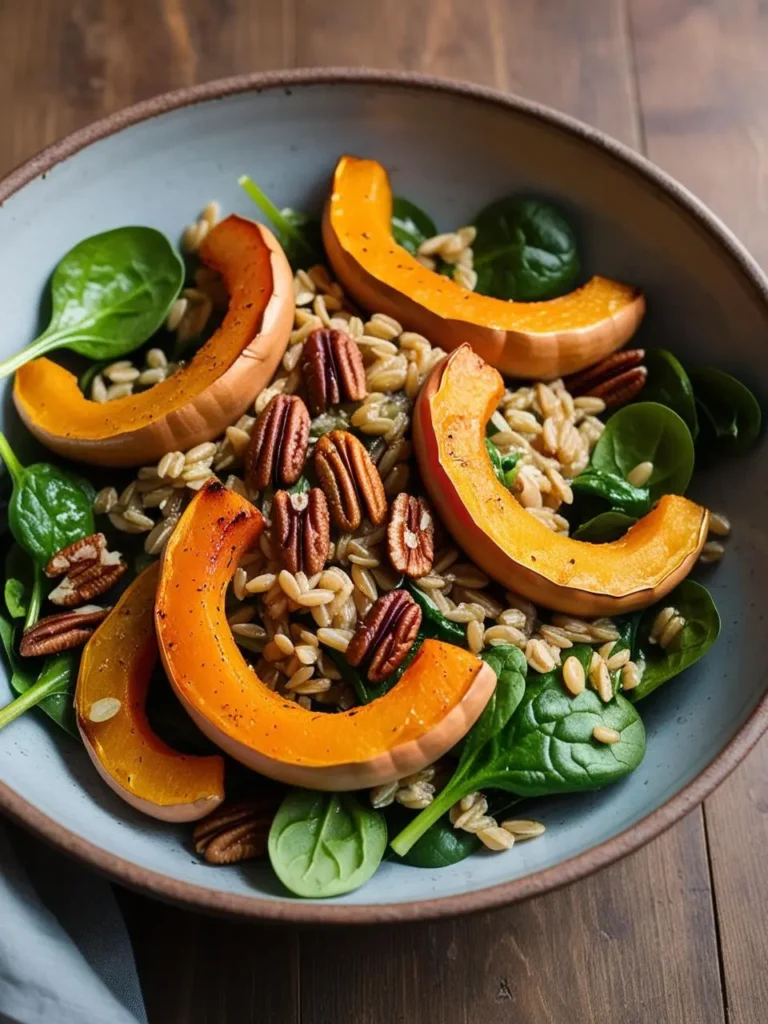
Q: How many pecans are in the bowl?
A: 10